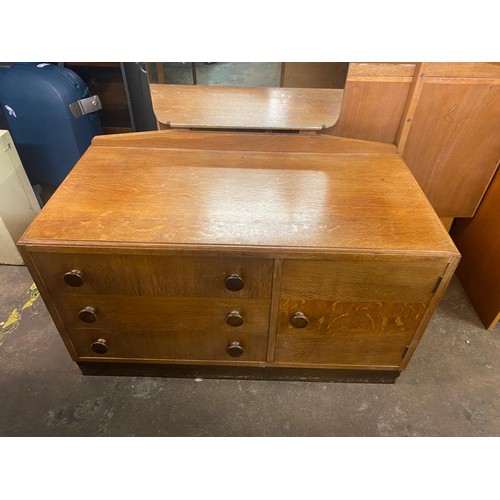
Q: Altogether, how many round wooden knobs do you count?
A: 7